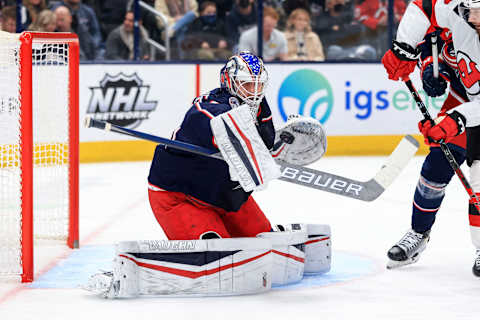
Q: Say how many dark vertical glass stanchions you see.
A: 4